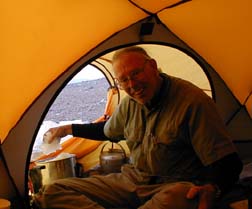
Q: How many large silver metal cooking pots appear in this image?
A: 1